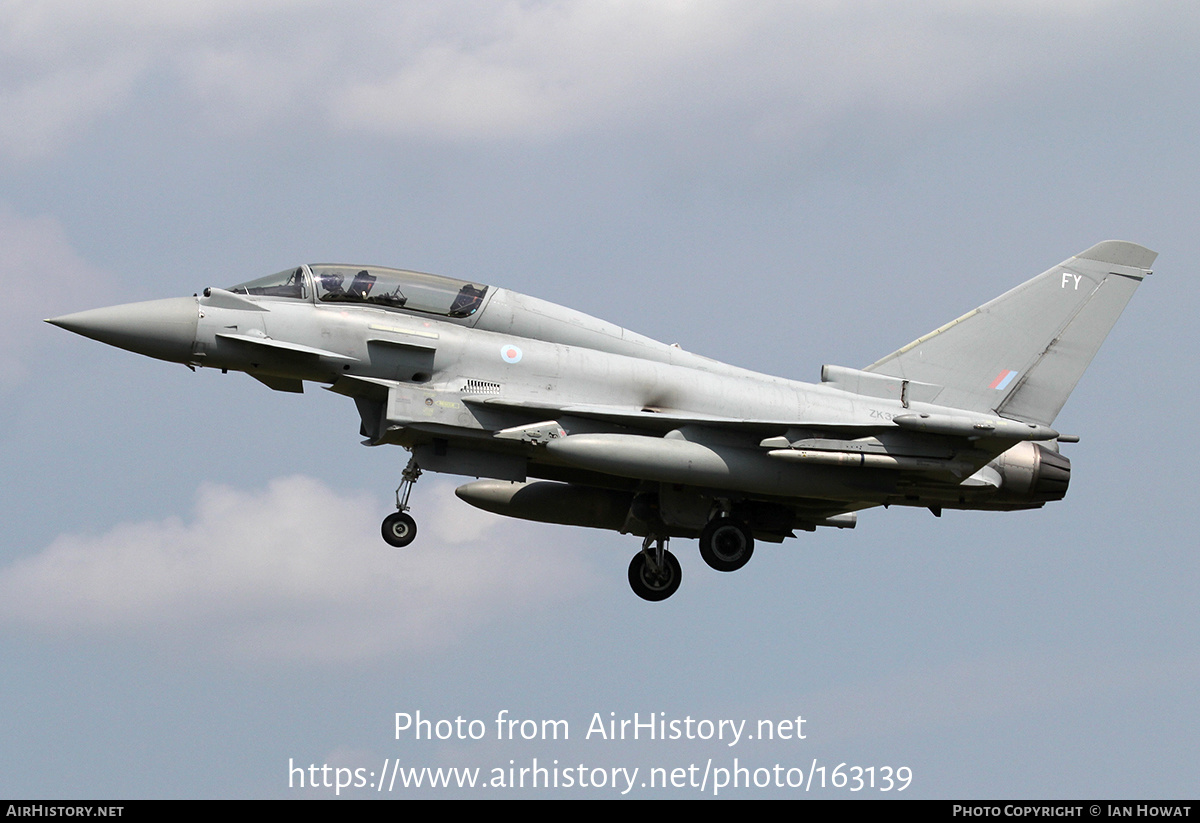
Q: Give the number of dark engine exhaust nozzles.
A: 1